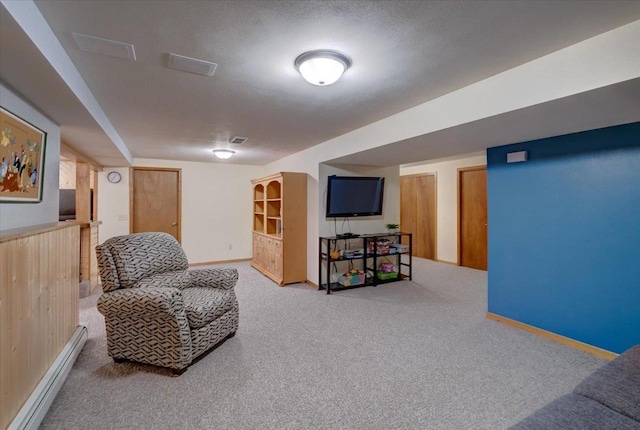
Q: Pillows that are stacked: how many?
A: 0